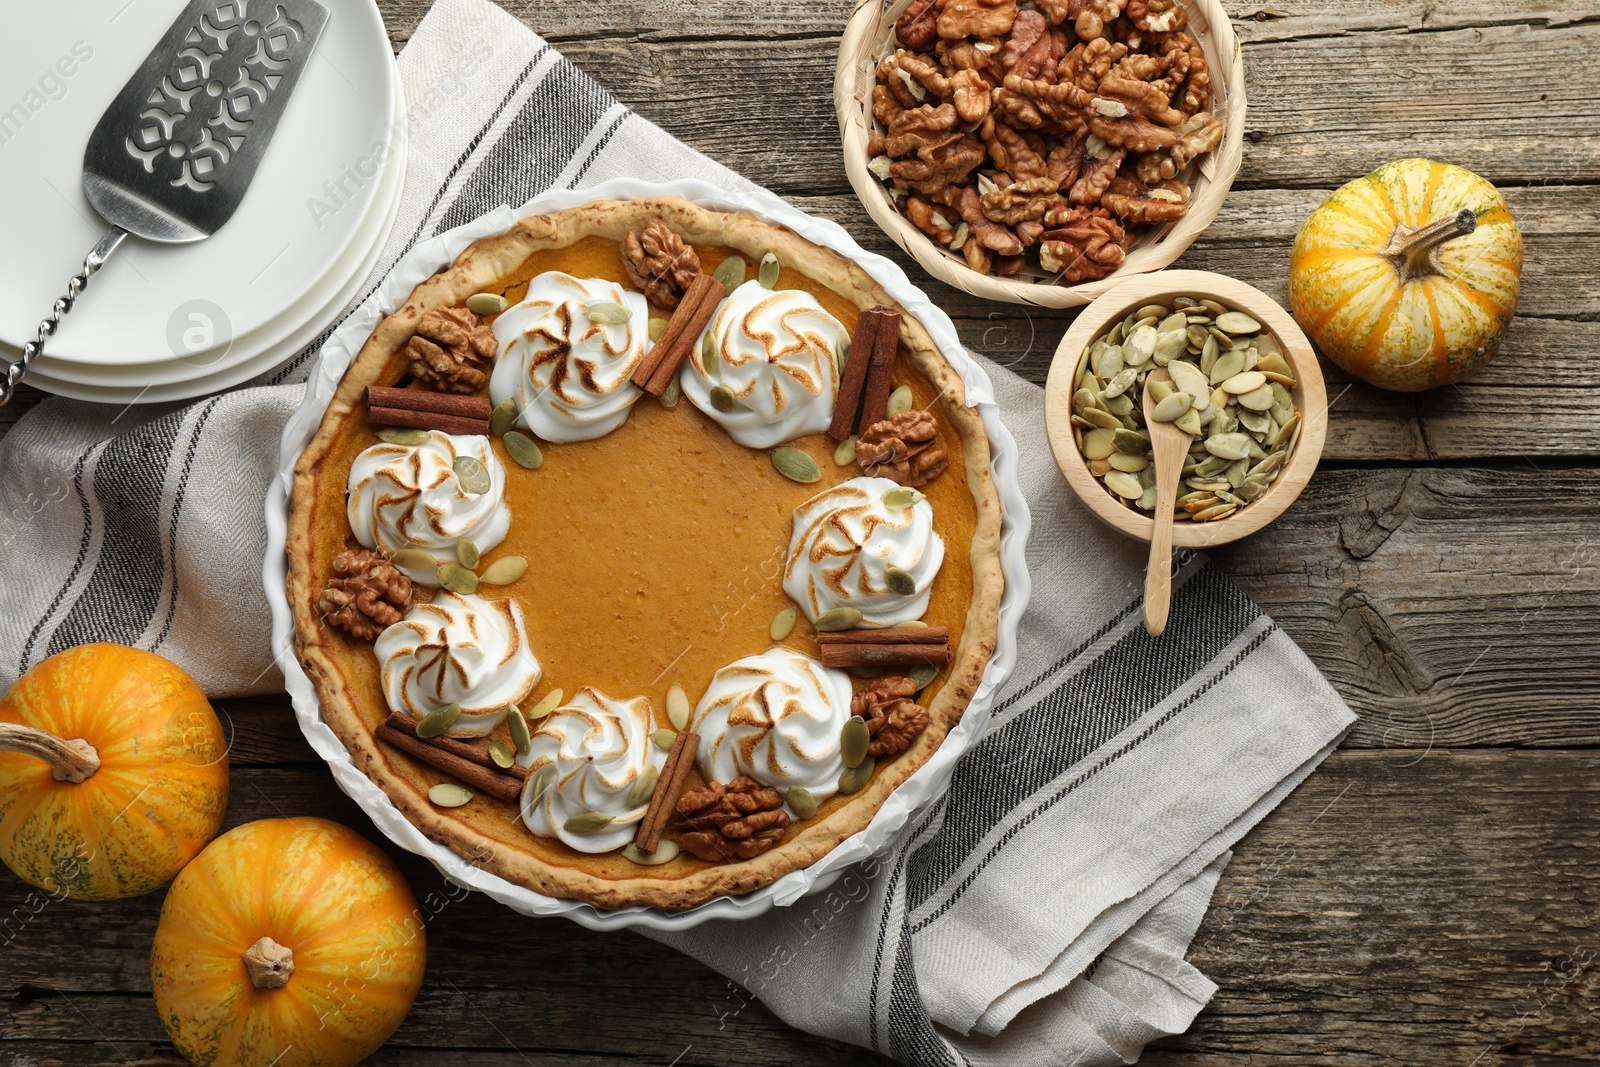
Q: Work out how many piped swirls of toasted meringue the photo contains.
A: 7